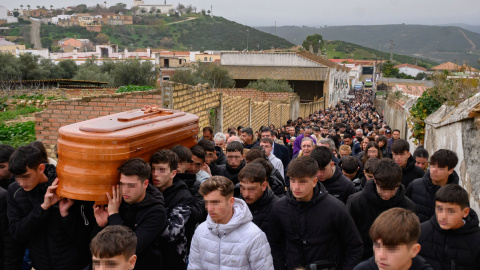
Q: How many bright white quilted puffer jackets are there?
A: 1